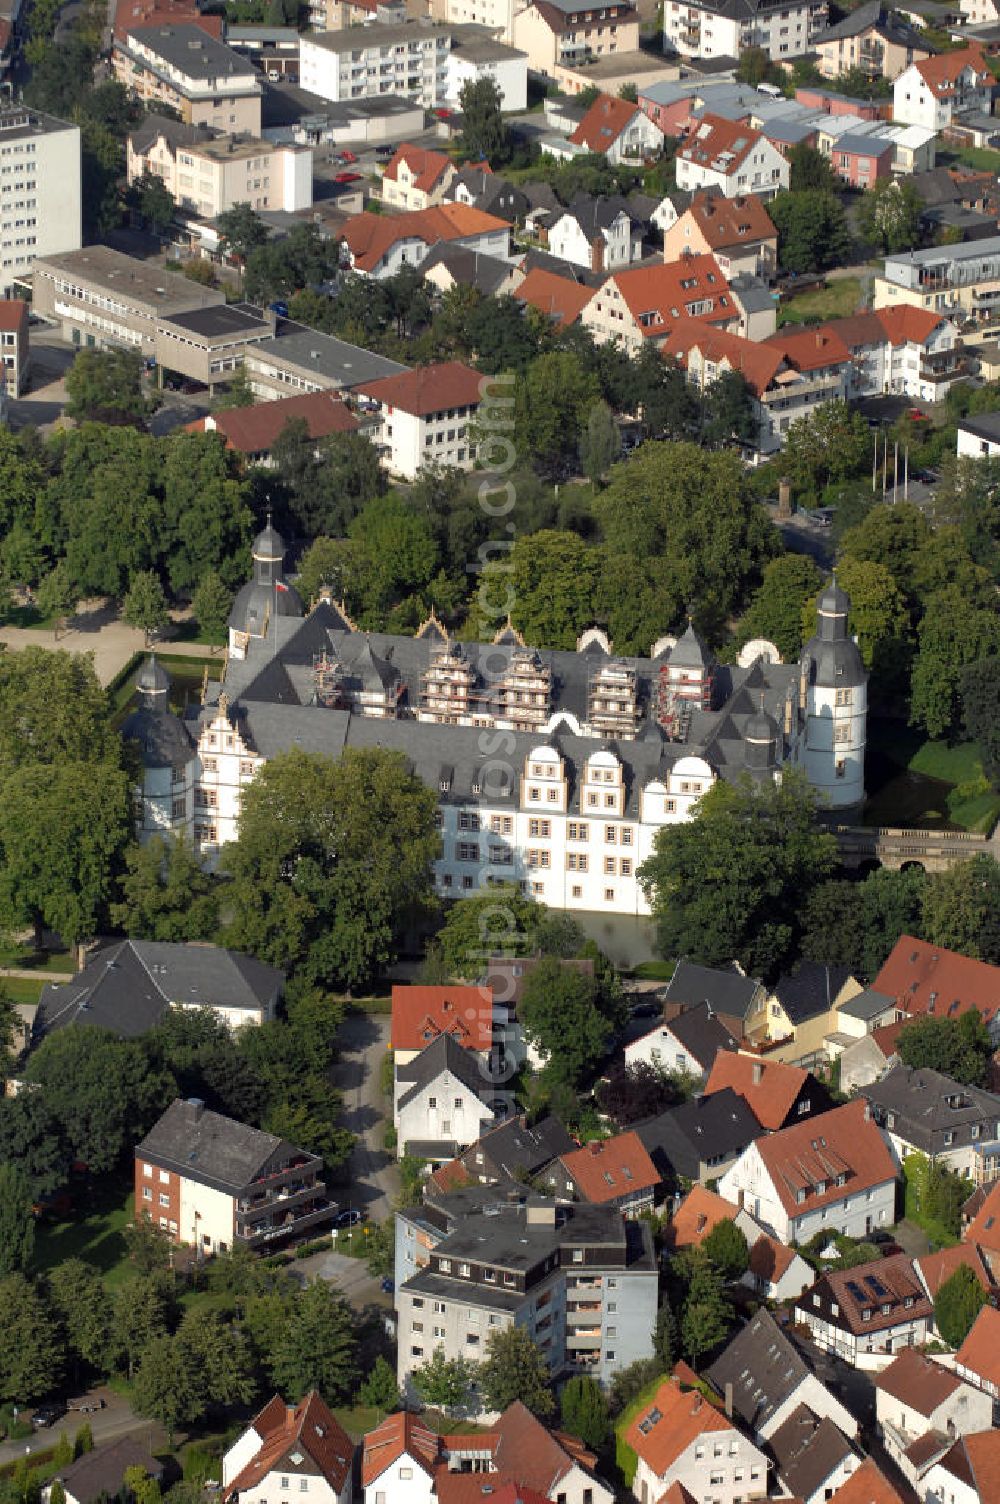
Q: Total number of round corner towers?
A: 4